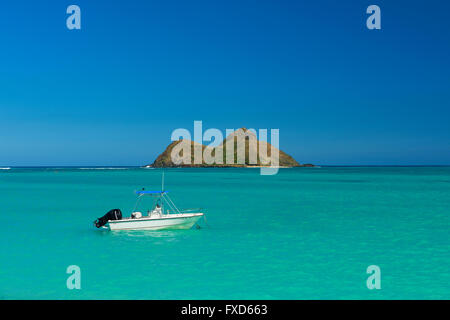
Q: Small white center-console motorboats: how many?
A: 1